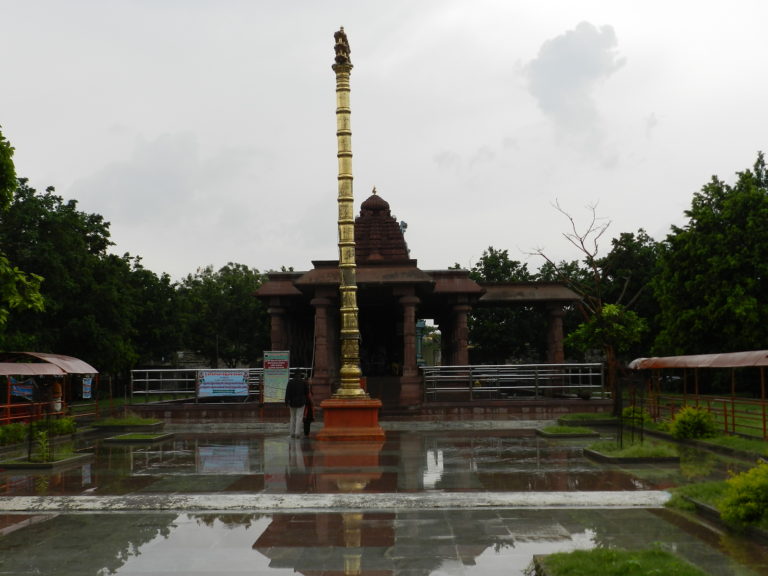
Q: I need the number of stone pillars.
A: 5